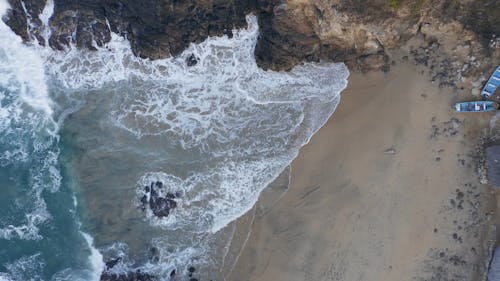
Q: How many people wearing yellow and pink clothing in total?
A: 0